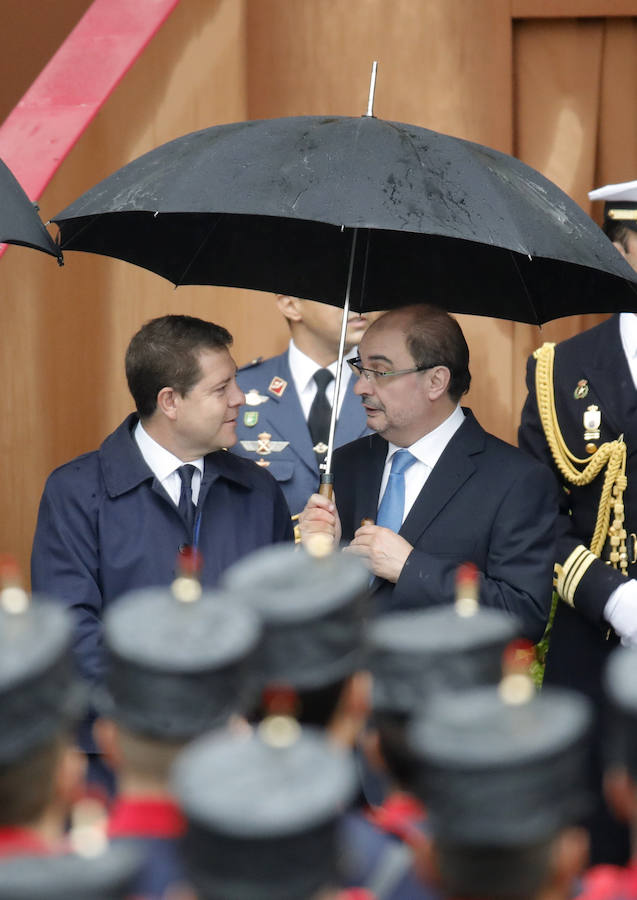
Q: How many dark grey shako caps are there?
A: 8